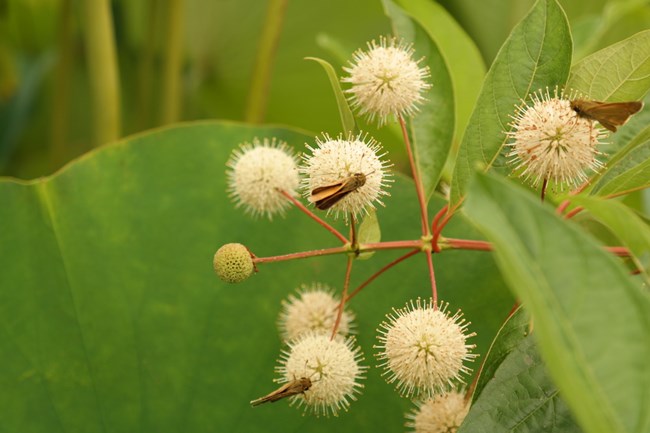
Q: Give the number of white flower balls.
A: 8